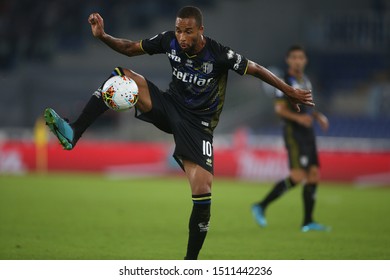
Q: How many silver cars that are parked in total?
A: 0